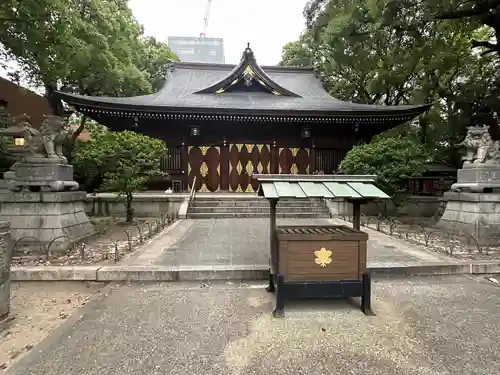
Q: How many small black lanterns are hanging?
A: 2